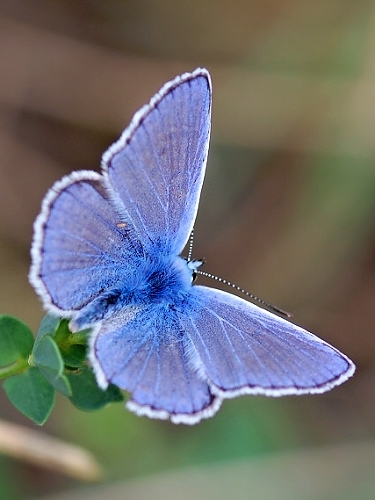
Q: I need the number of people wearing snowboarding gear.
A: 0